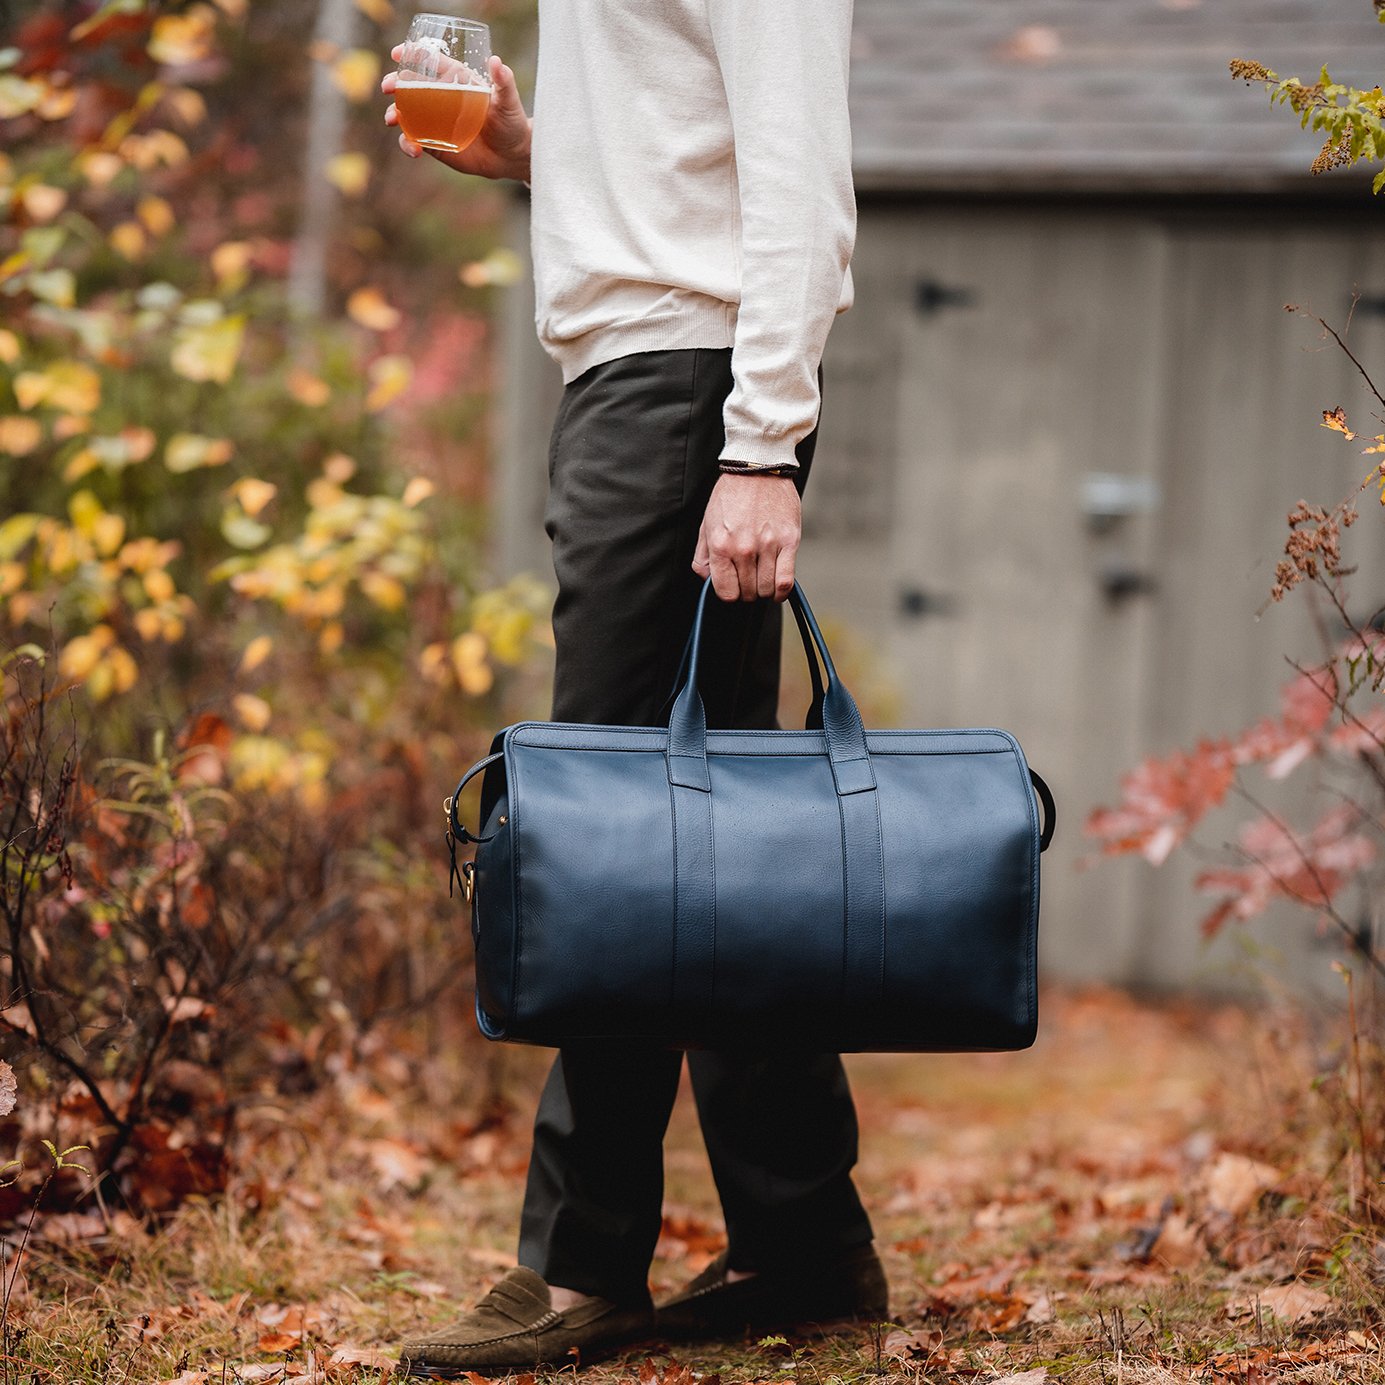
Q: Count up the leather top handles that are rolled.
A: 2